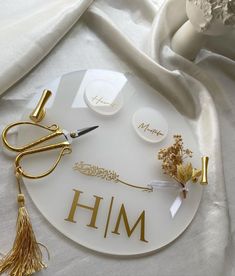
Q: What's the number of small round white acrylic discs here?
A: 2